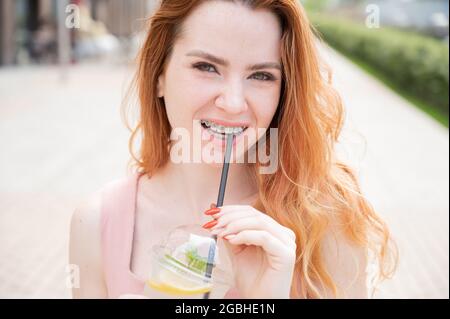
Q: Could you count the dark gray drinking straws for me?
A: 1